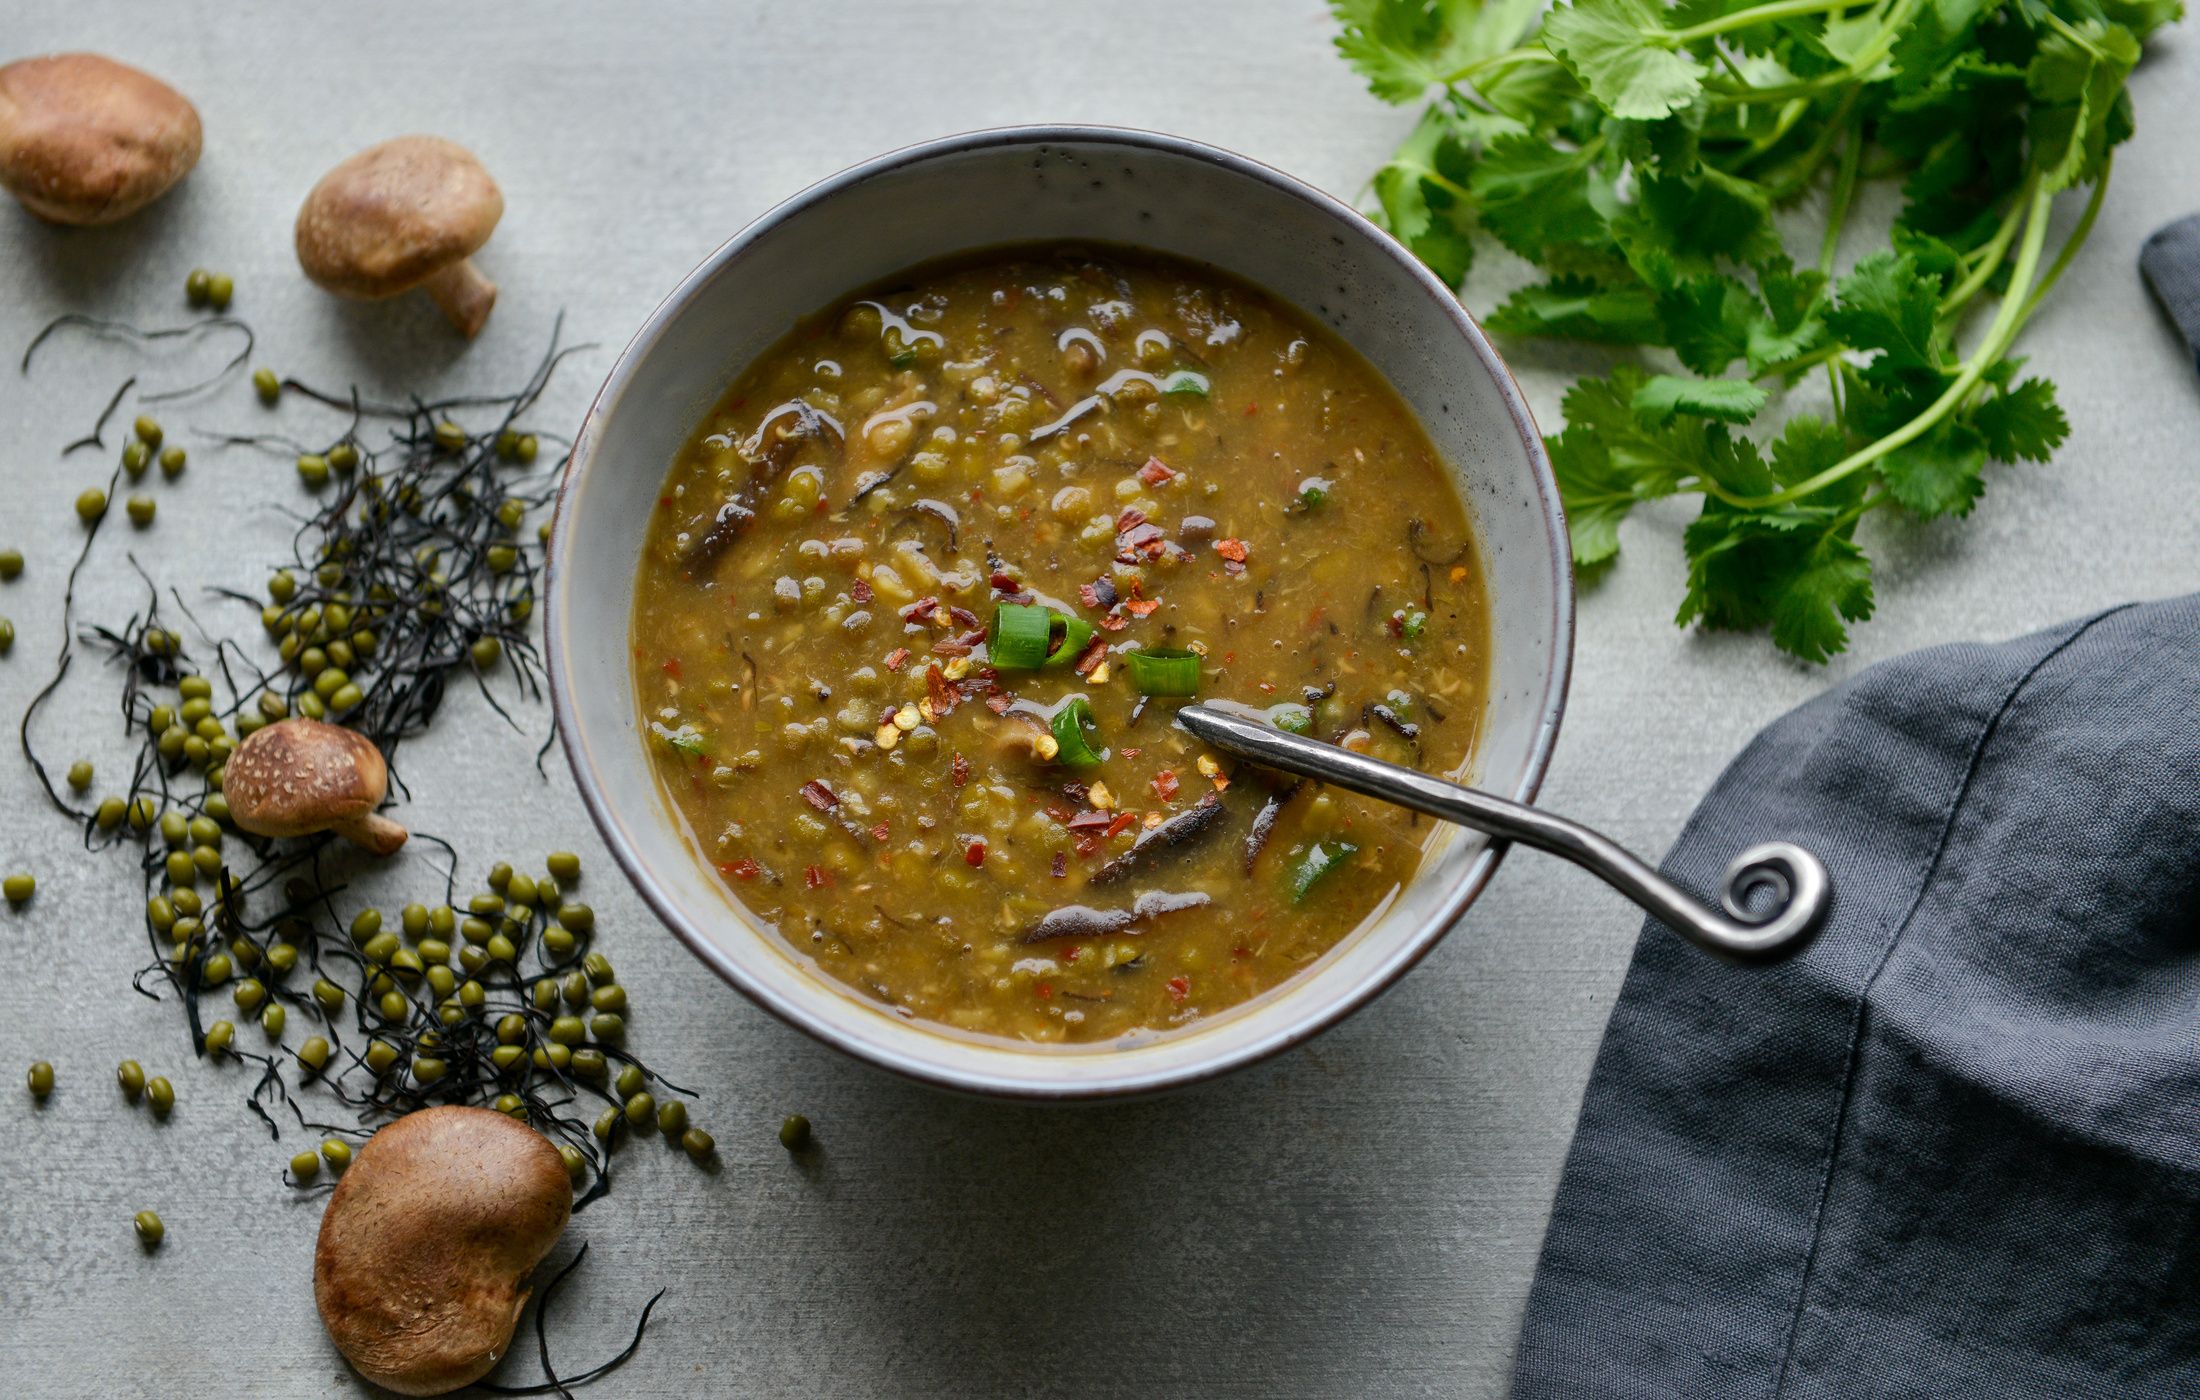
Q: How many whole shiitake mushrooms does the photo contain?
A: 4